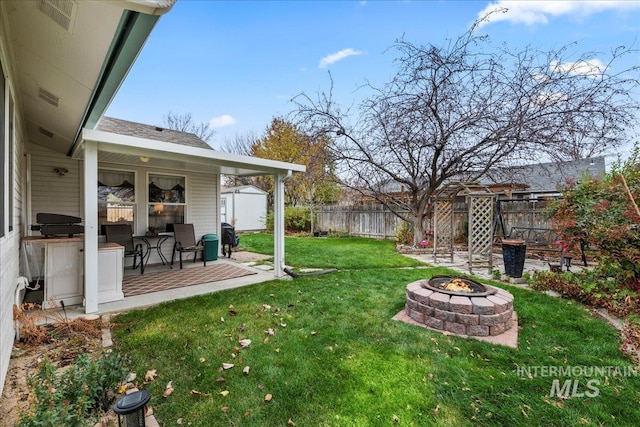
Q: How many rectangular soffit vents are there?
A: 3